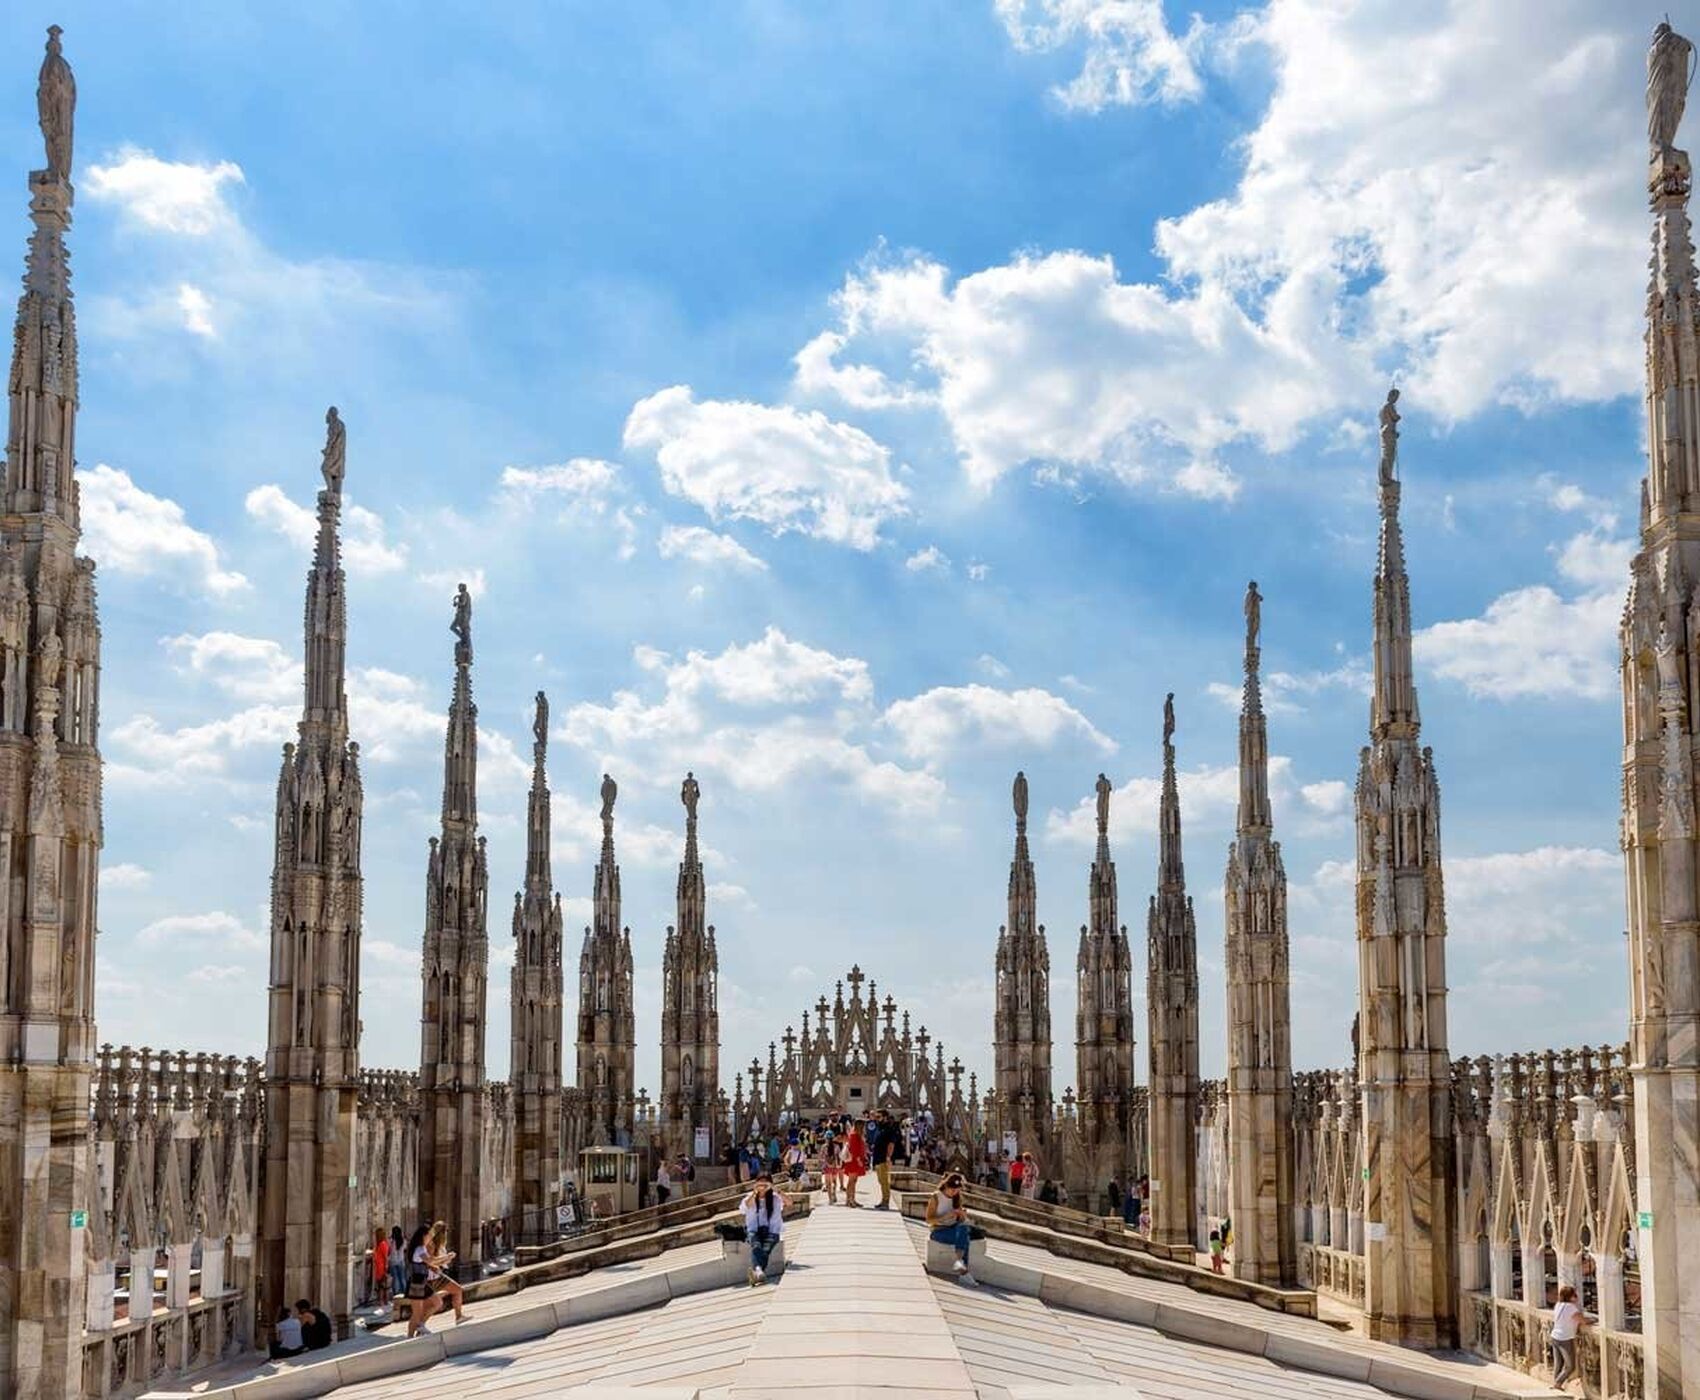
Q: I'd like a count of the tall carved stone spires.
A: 12